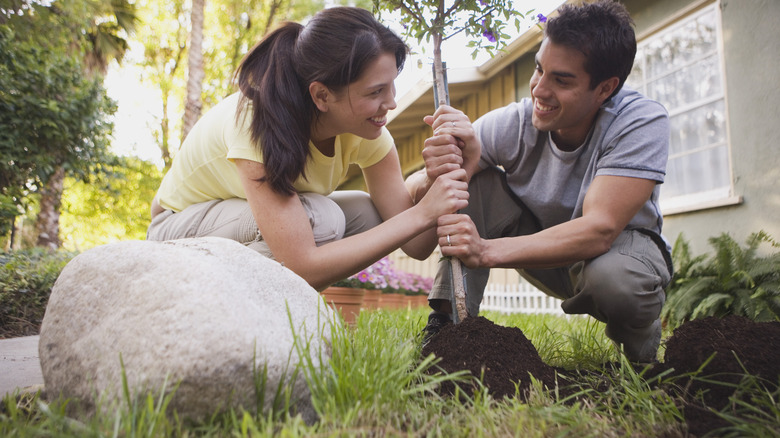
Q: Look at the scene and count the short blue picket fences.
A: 0